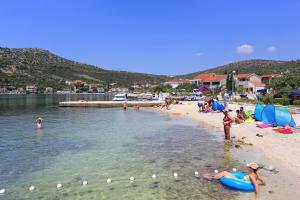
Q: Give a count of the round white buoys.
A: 11